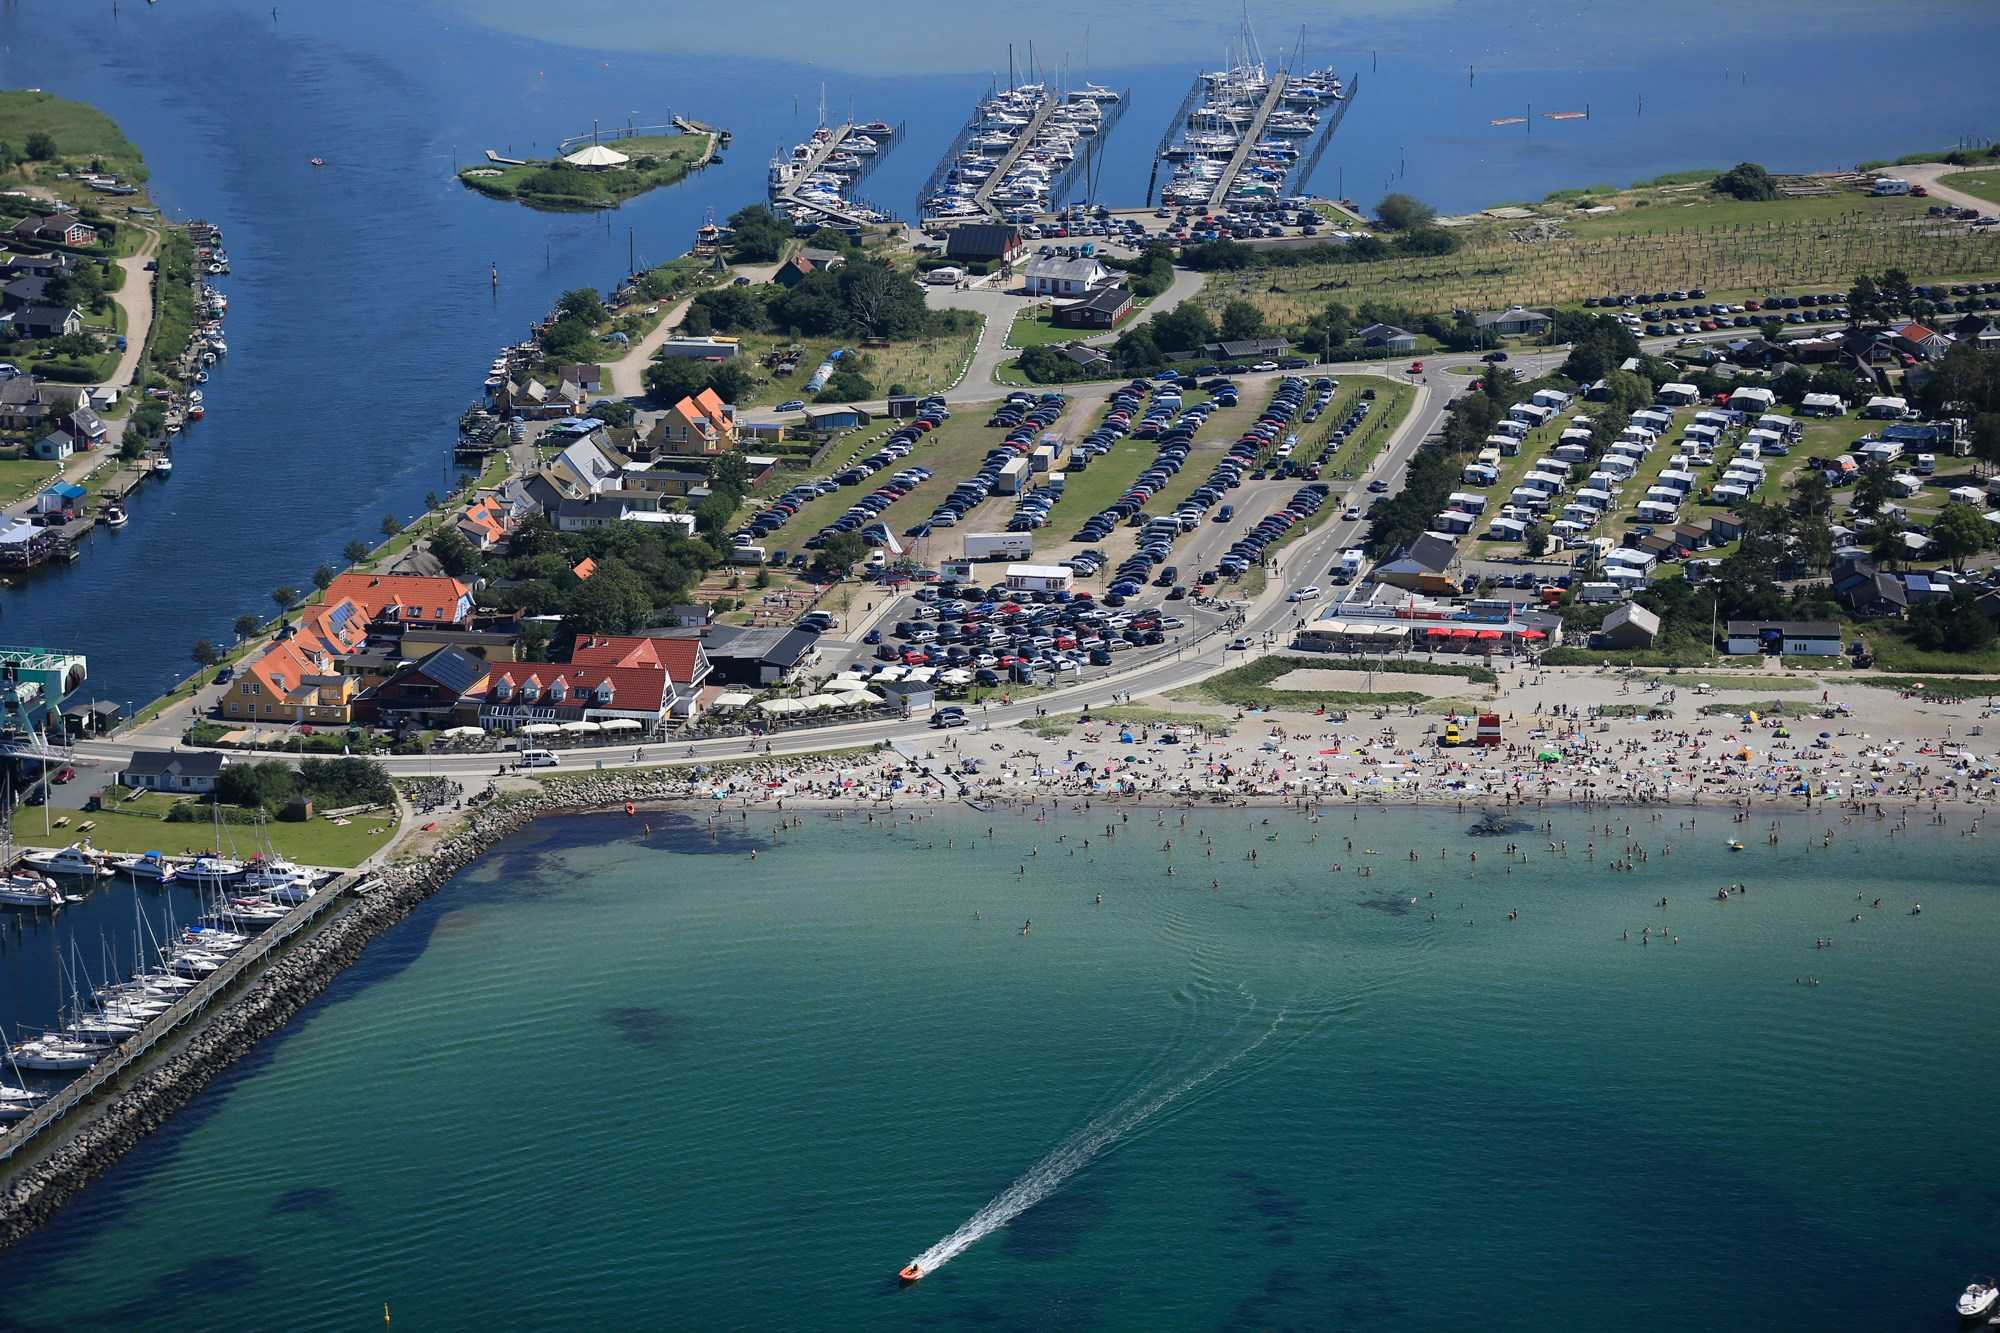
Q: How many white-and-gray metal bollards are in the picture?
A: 0